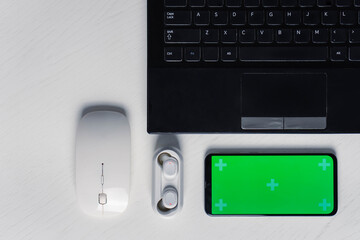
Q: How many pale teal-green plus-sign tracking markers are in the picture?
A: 5